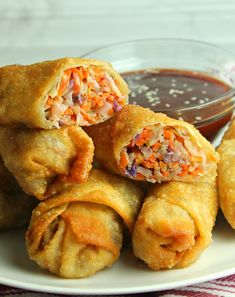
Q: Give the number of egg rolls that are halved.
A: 2